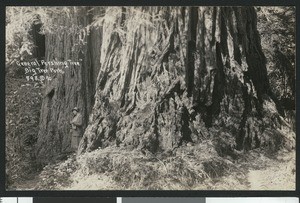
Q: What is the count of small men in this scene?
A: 1